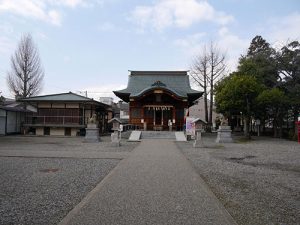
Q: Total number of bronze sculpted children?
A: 0